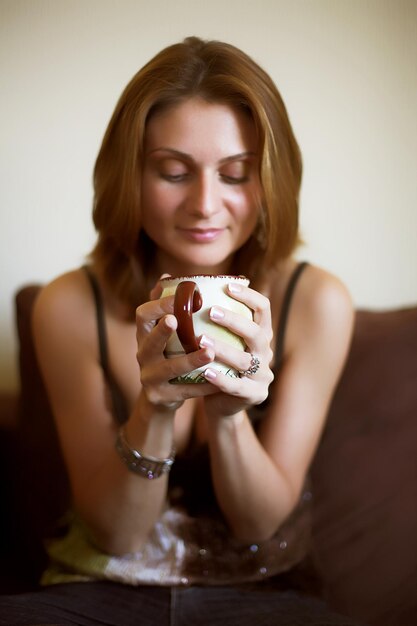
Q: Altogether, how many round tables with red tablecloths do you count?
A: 0